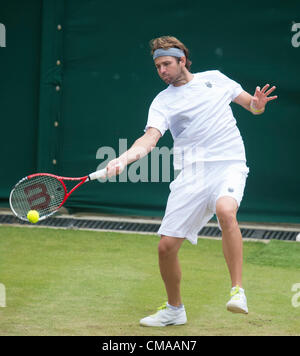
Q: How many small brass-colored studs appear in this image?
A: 5